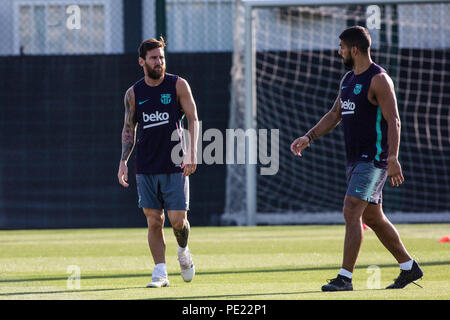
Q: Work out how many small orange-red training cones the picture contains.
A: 2